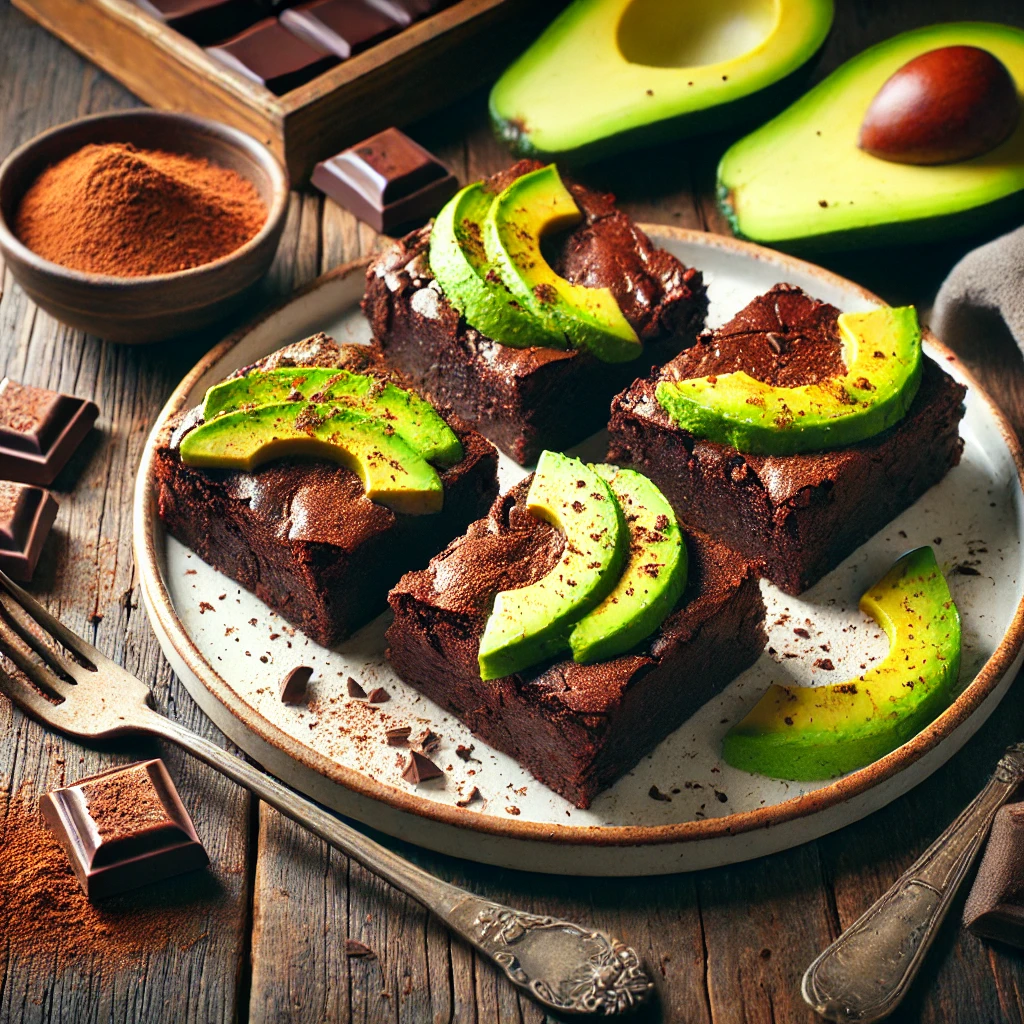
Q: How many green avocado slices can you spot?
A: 8